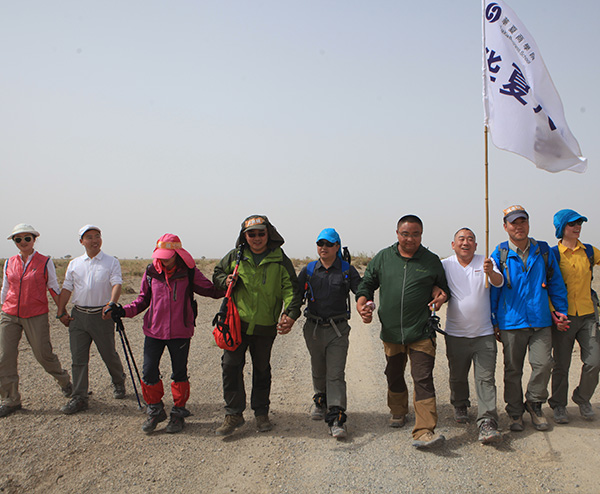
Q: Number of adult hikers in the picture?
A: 9